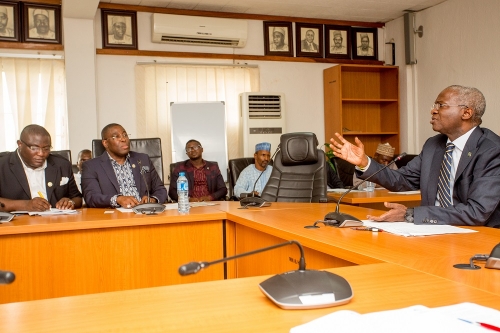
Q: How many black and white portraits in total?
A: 7